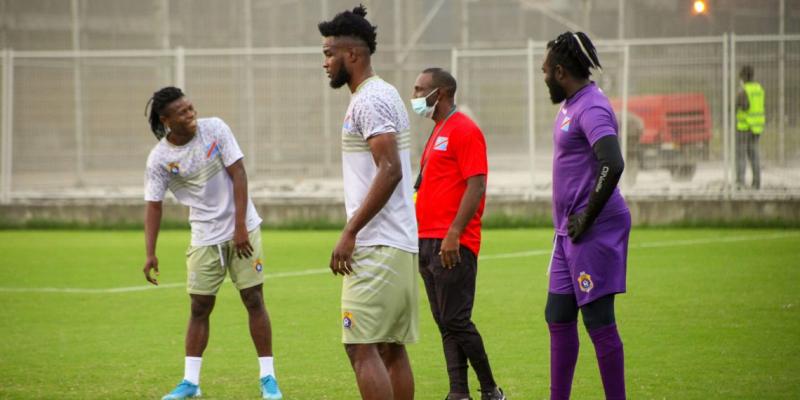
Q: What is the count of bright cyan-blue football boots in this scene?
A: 2